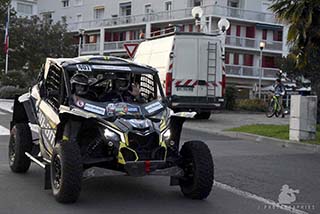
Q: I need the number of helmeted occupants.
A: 2